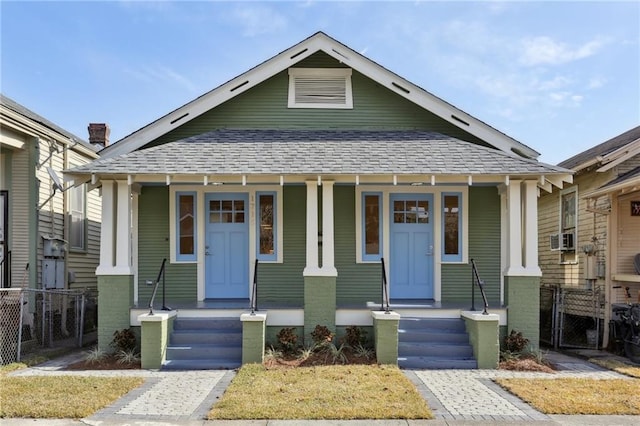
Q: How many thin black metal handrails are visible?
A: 4